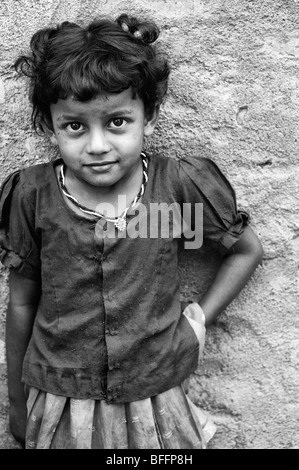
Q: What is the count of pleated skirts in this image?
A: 1